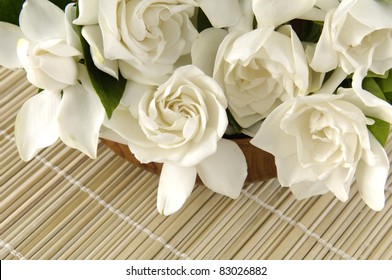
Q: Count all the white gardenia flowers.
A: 6